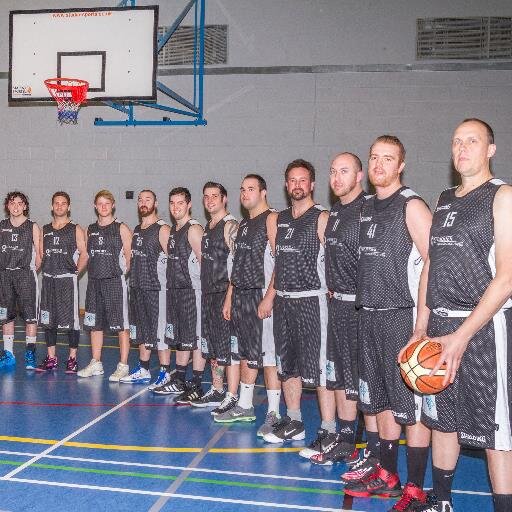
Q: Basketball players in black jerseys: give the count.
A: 11